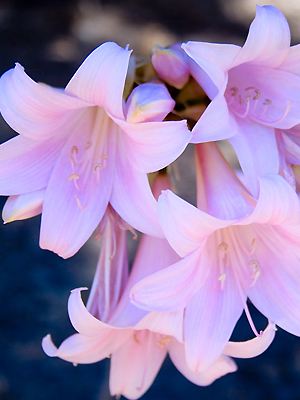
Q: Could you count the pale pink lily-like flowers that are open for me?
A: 4